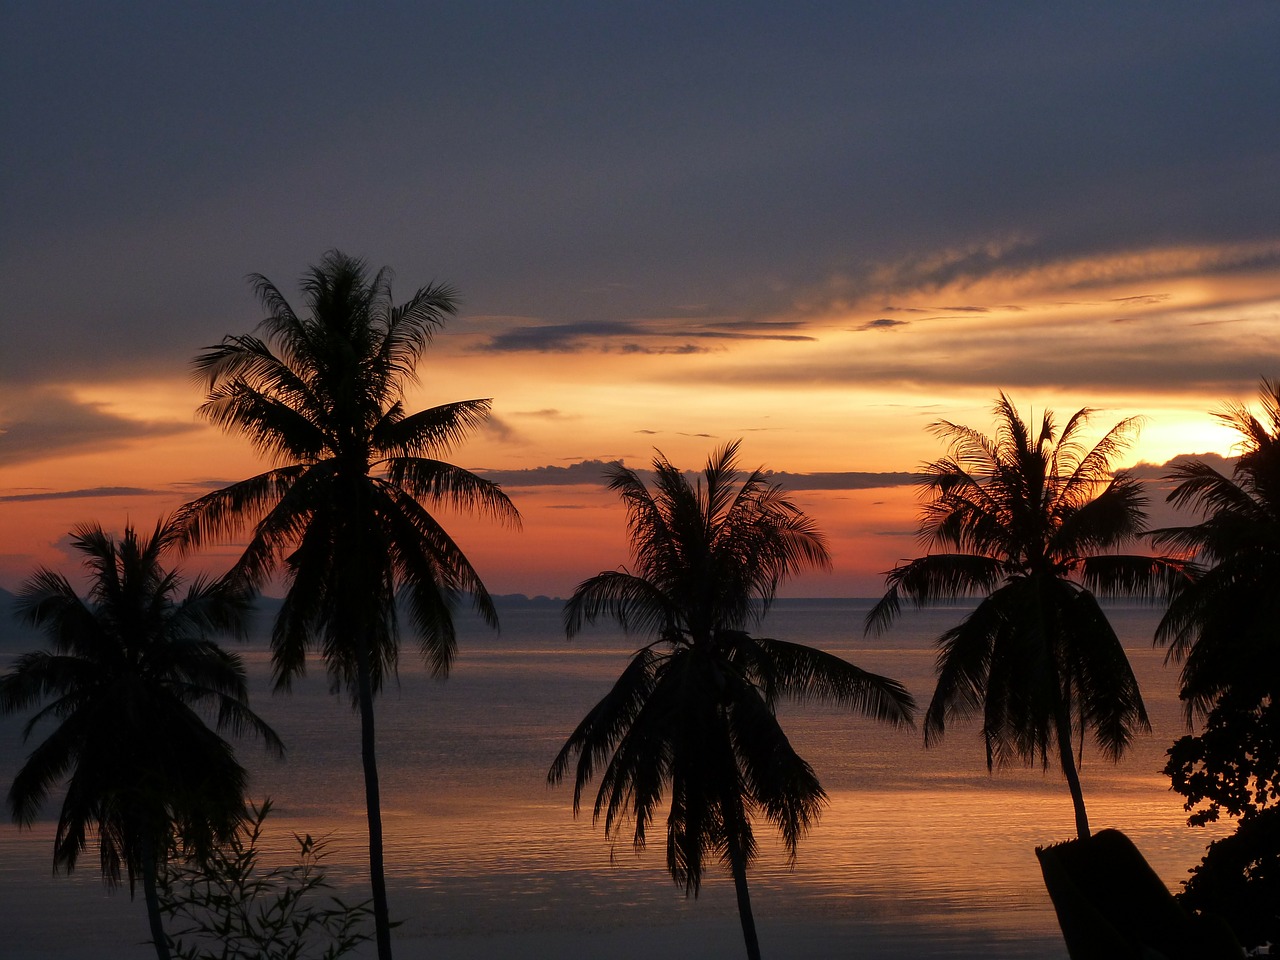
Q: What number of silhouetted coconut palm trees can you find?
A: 5